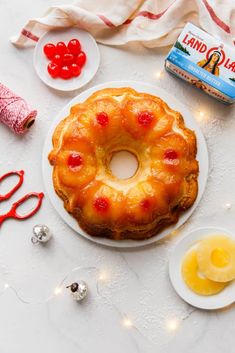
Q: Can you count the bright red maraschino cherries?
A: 15